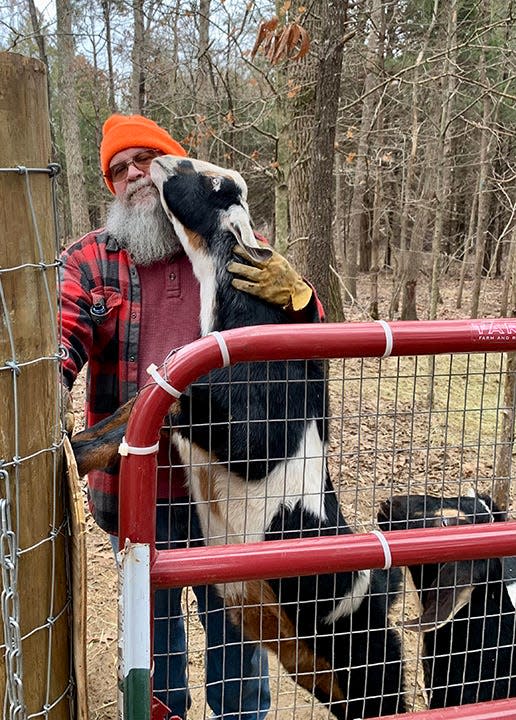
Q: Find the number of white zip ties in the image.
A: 5